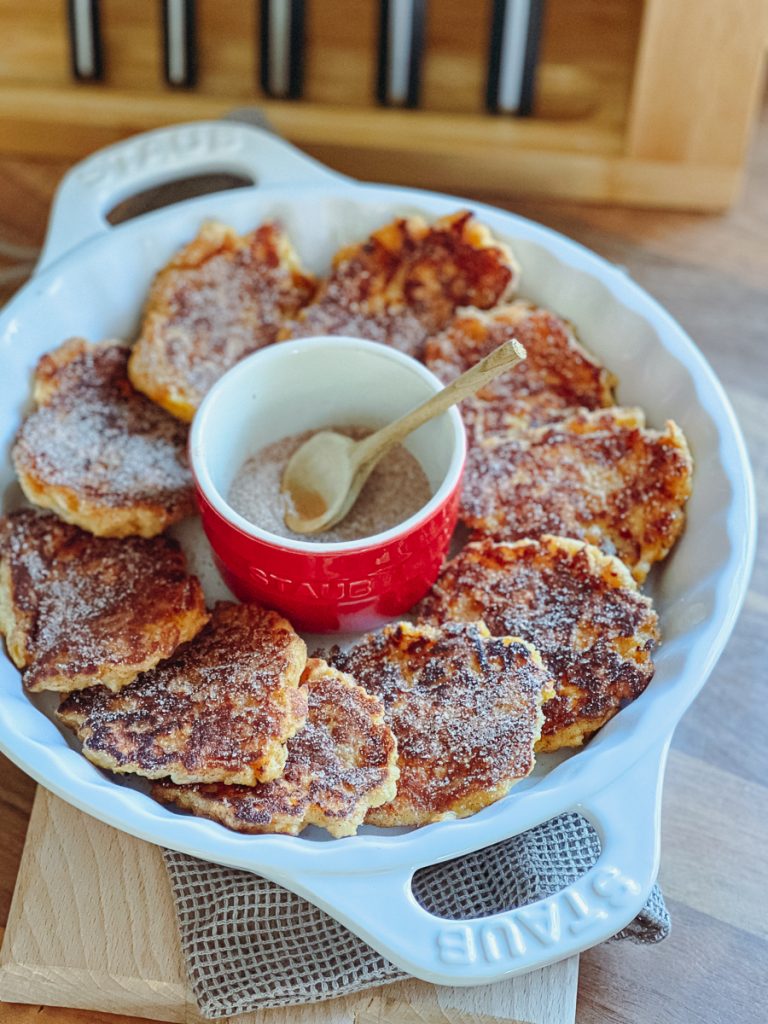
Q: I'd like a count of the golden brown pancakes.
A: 10